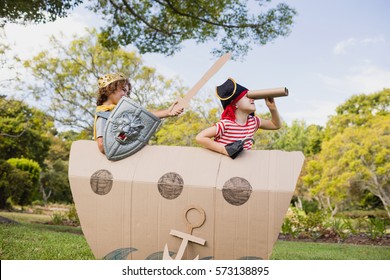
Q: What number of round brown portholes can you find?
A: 3